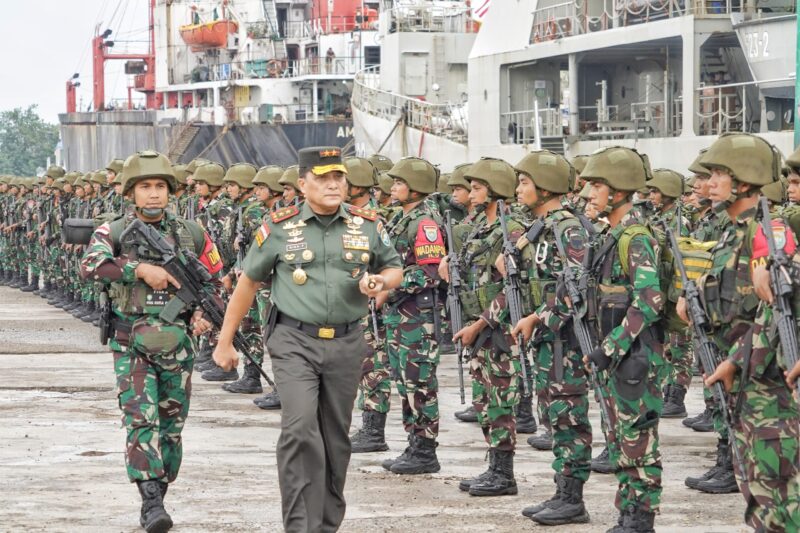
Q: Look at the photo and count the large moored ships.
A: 2